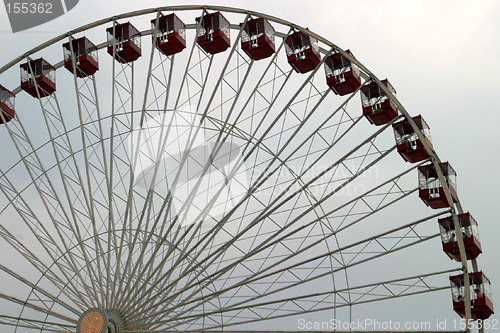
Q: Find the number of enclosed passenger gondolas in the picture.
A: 14